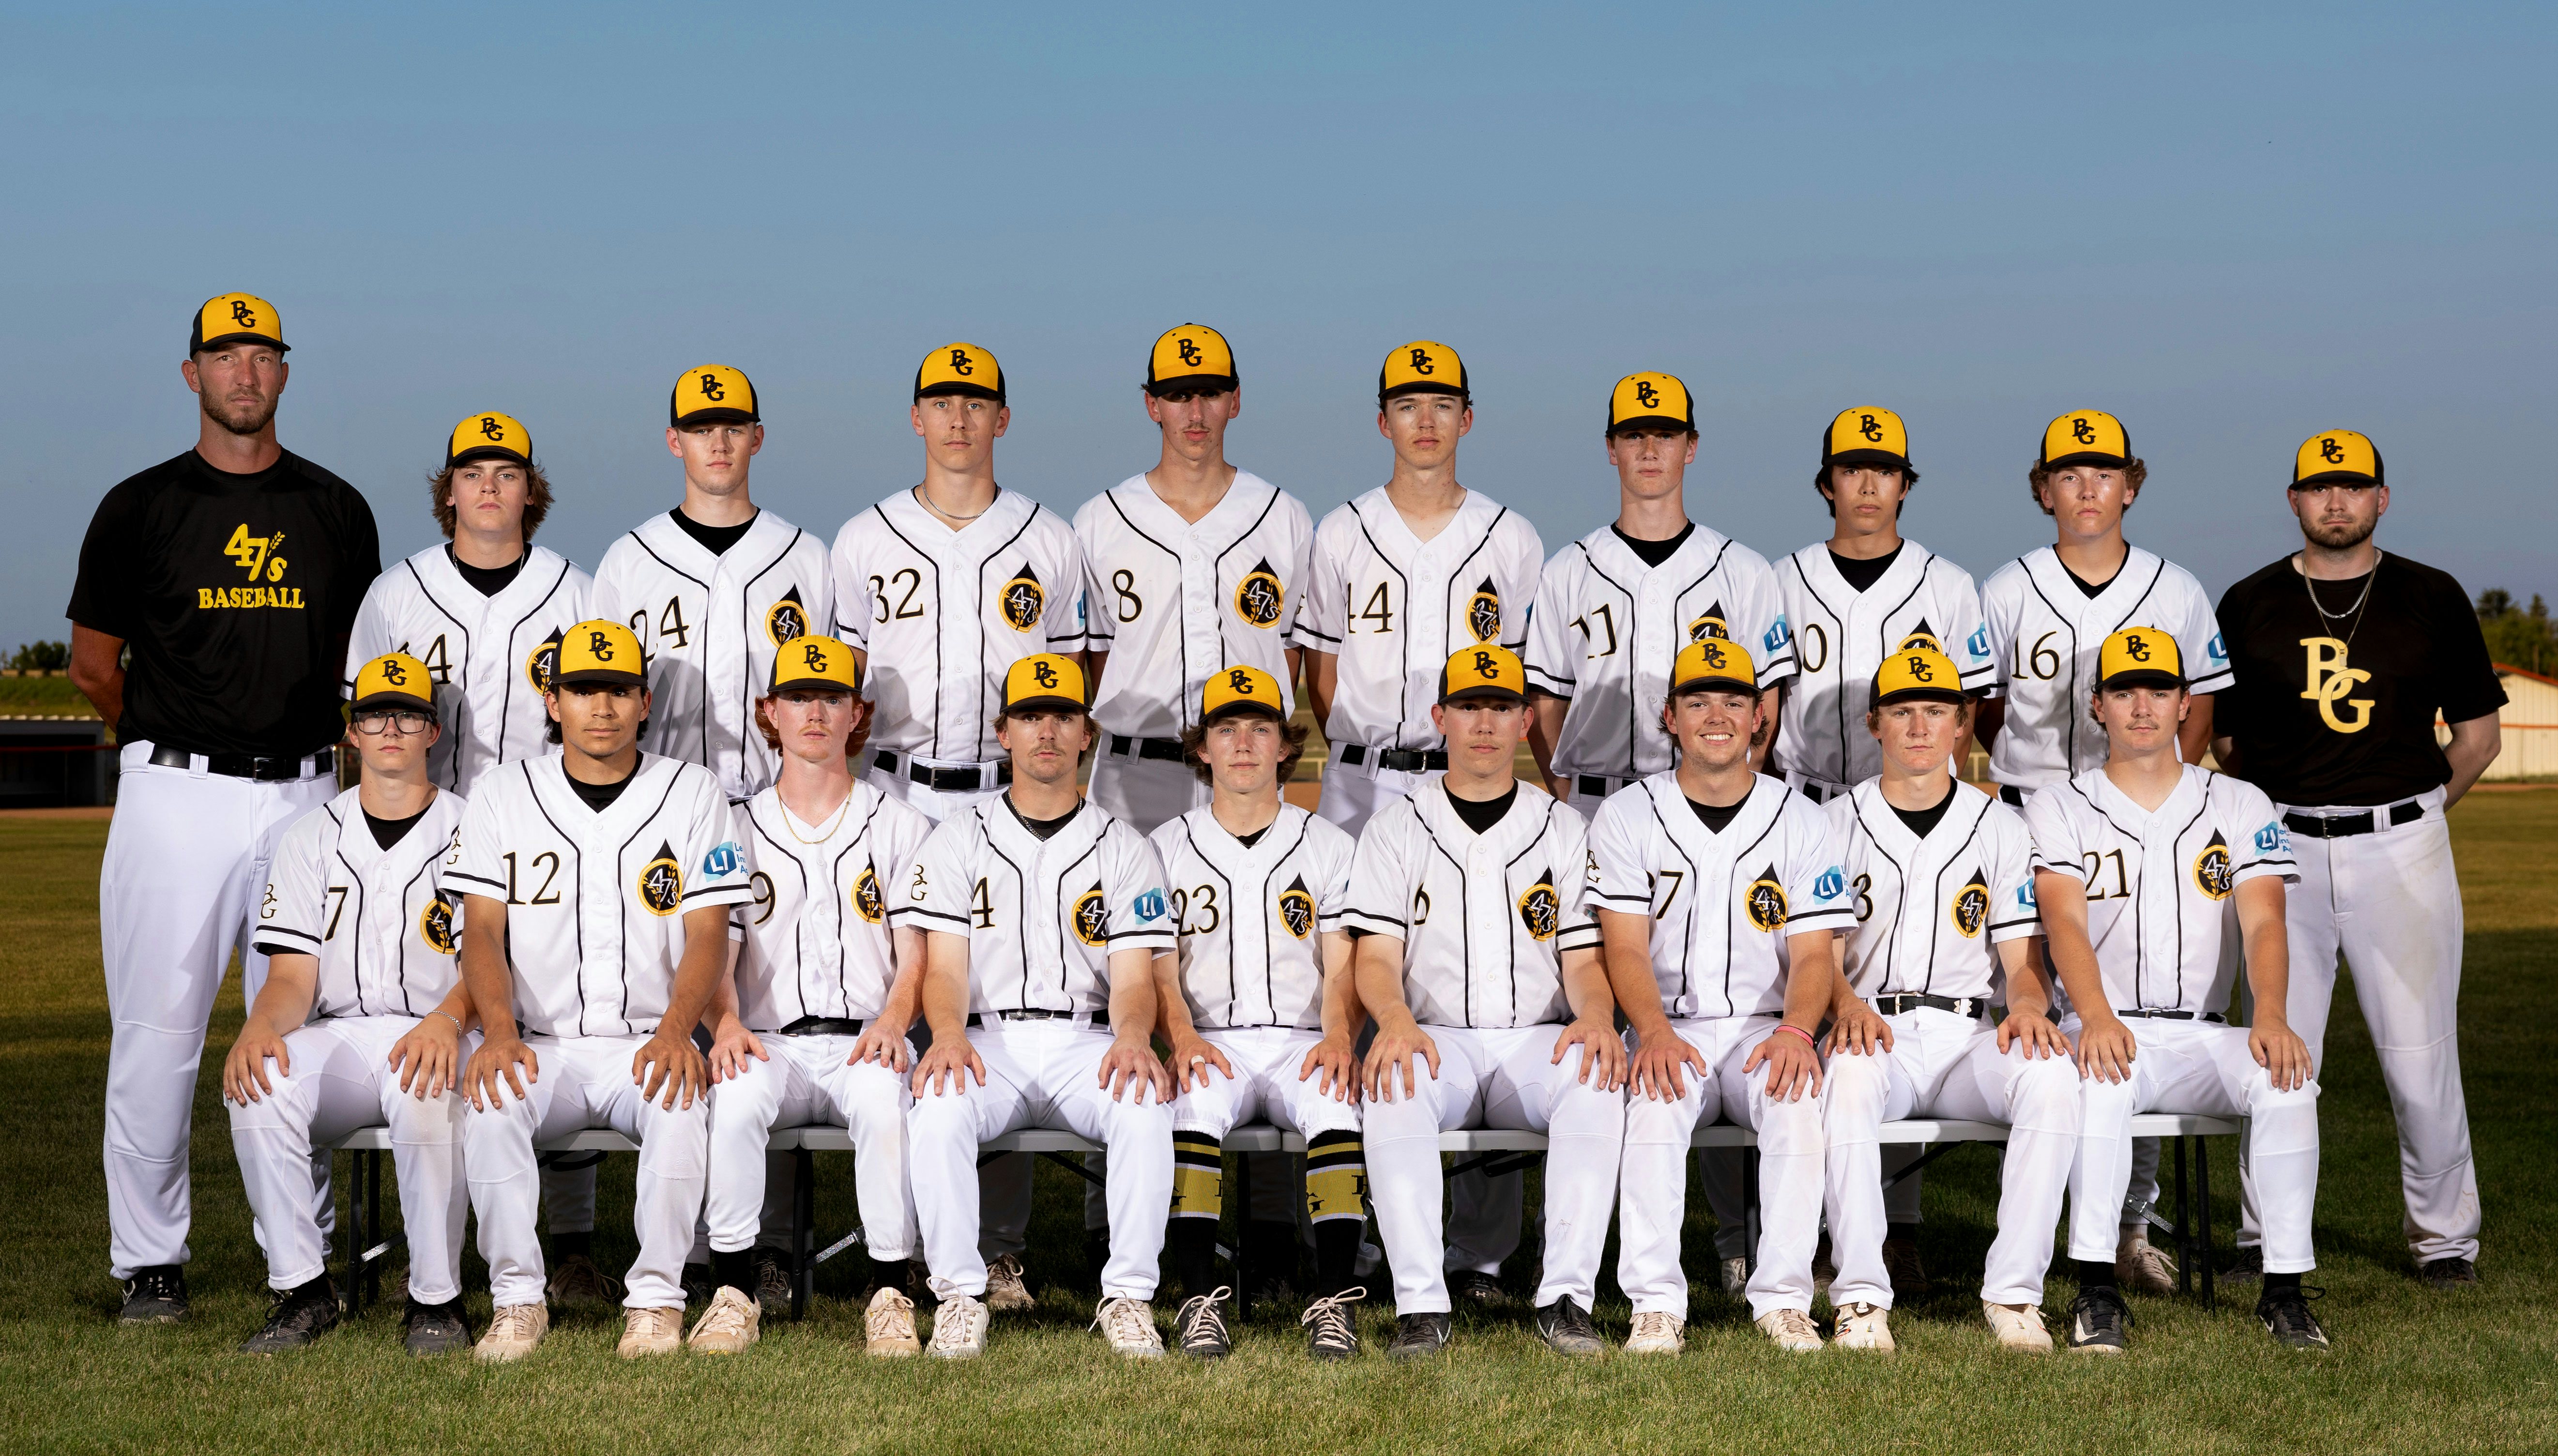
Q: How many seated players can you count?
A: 9